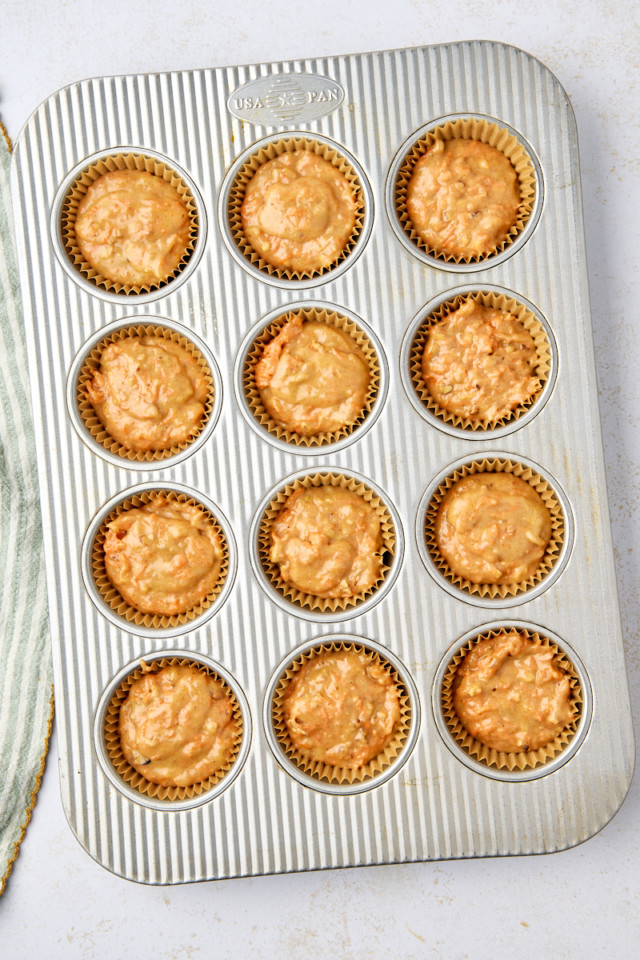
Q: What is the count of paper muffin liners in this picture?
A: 12